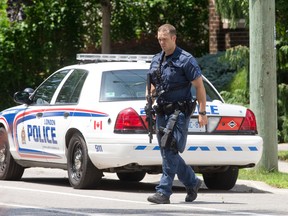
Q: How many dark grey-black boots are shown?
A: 2